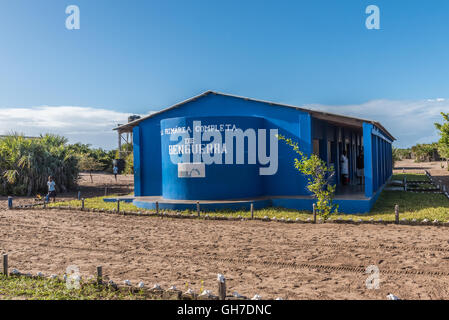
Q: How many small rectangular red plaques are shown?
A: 0